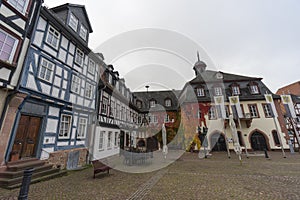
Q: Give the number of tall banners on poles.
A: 4